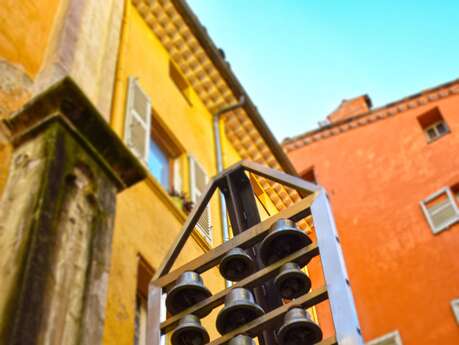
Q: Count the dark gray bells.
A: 8